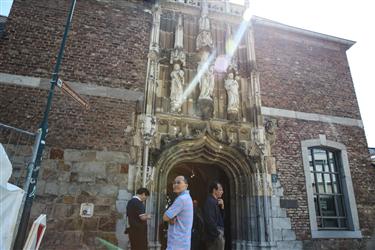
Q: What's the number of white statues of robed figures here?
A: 3